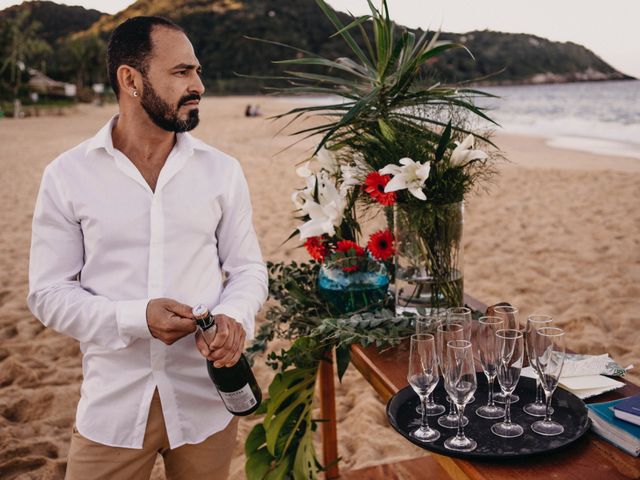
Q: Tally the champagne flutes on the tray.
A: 10